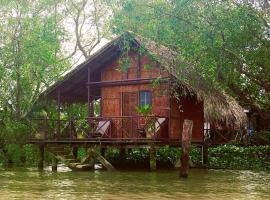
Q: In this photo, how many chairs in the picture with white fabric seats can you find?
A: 2